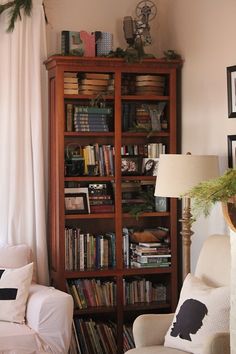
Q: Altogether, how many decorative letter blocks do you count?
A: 3